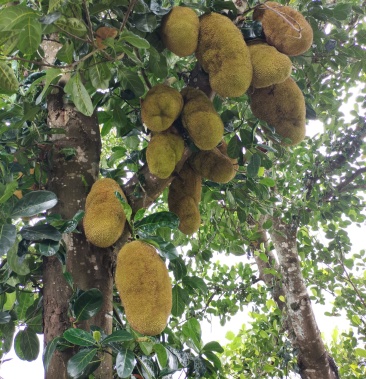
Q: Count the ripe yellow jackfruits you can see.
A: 12